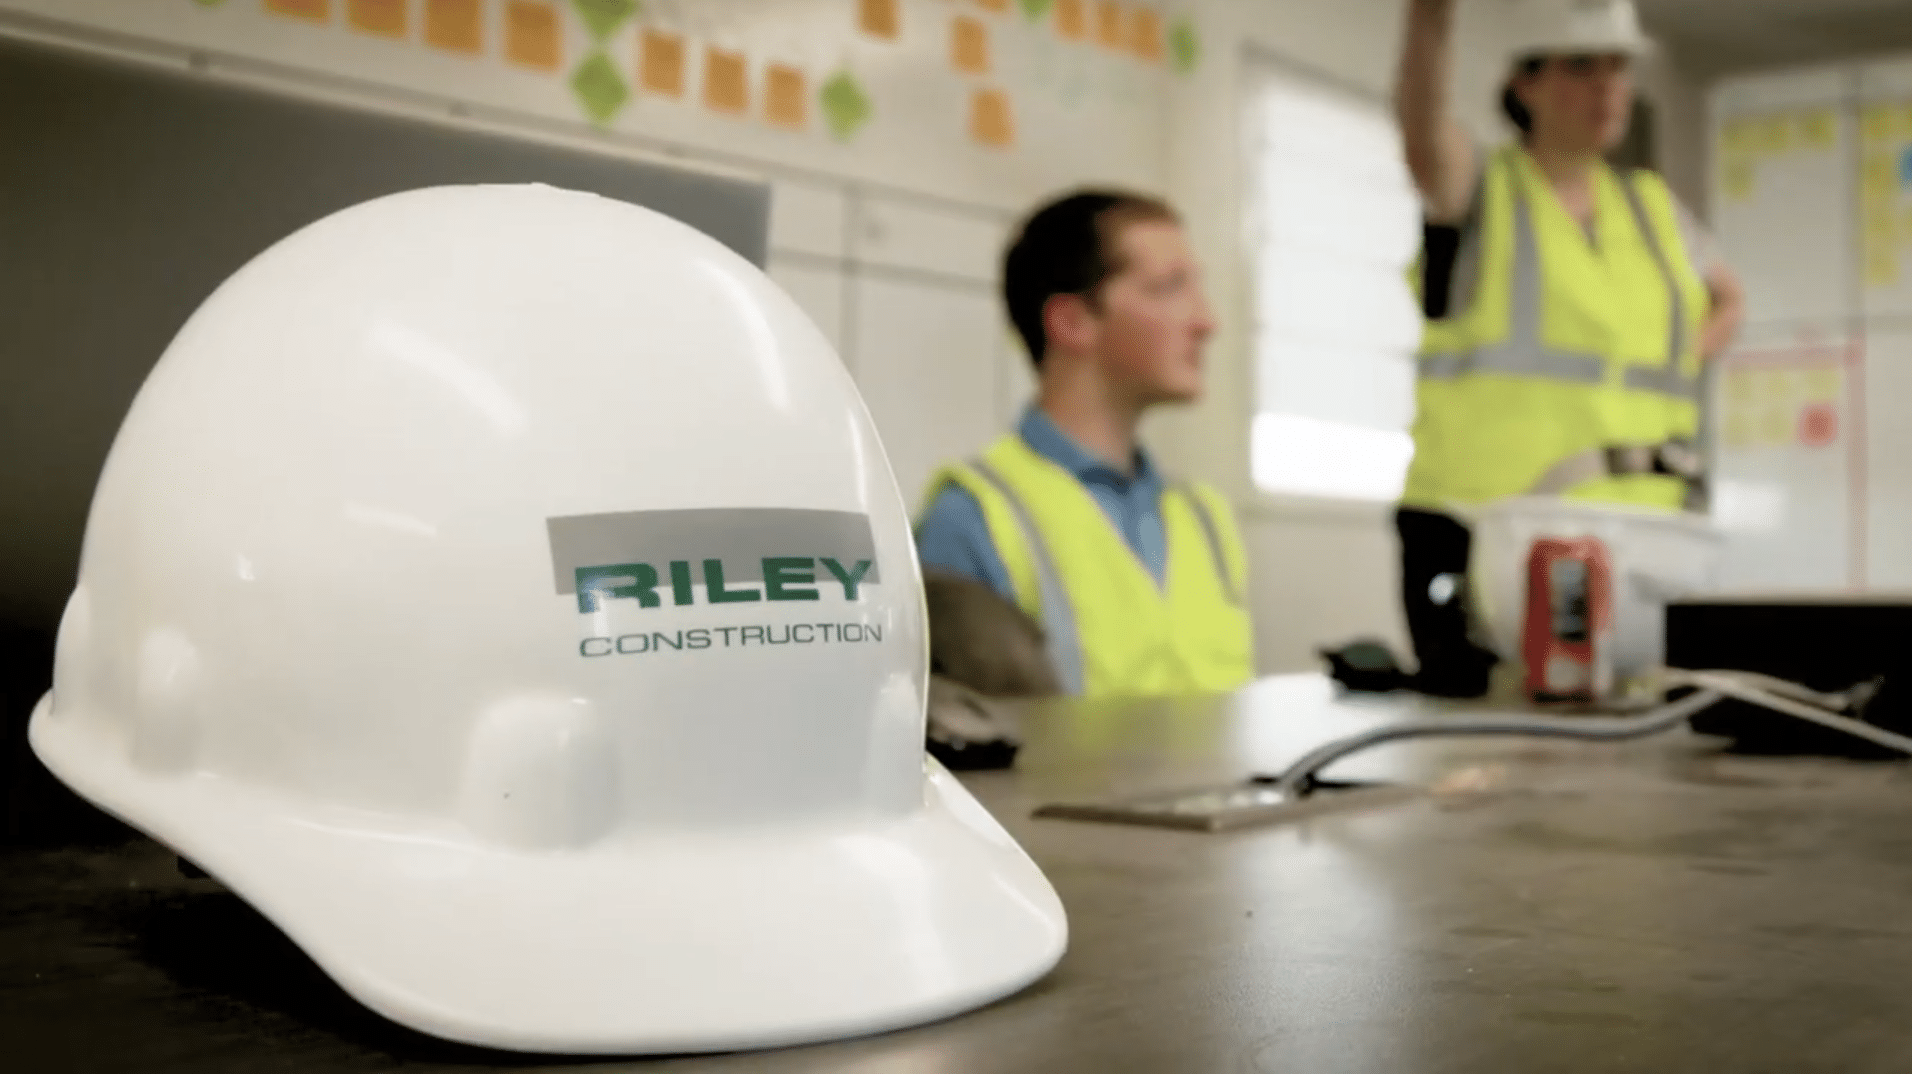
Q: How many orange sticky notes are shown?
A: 14